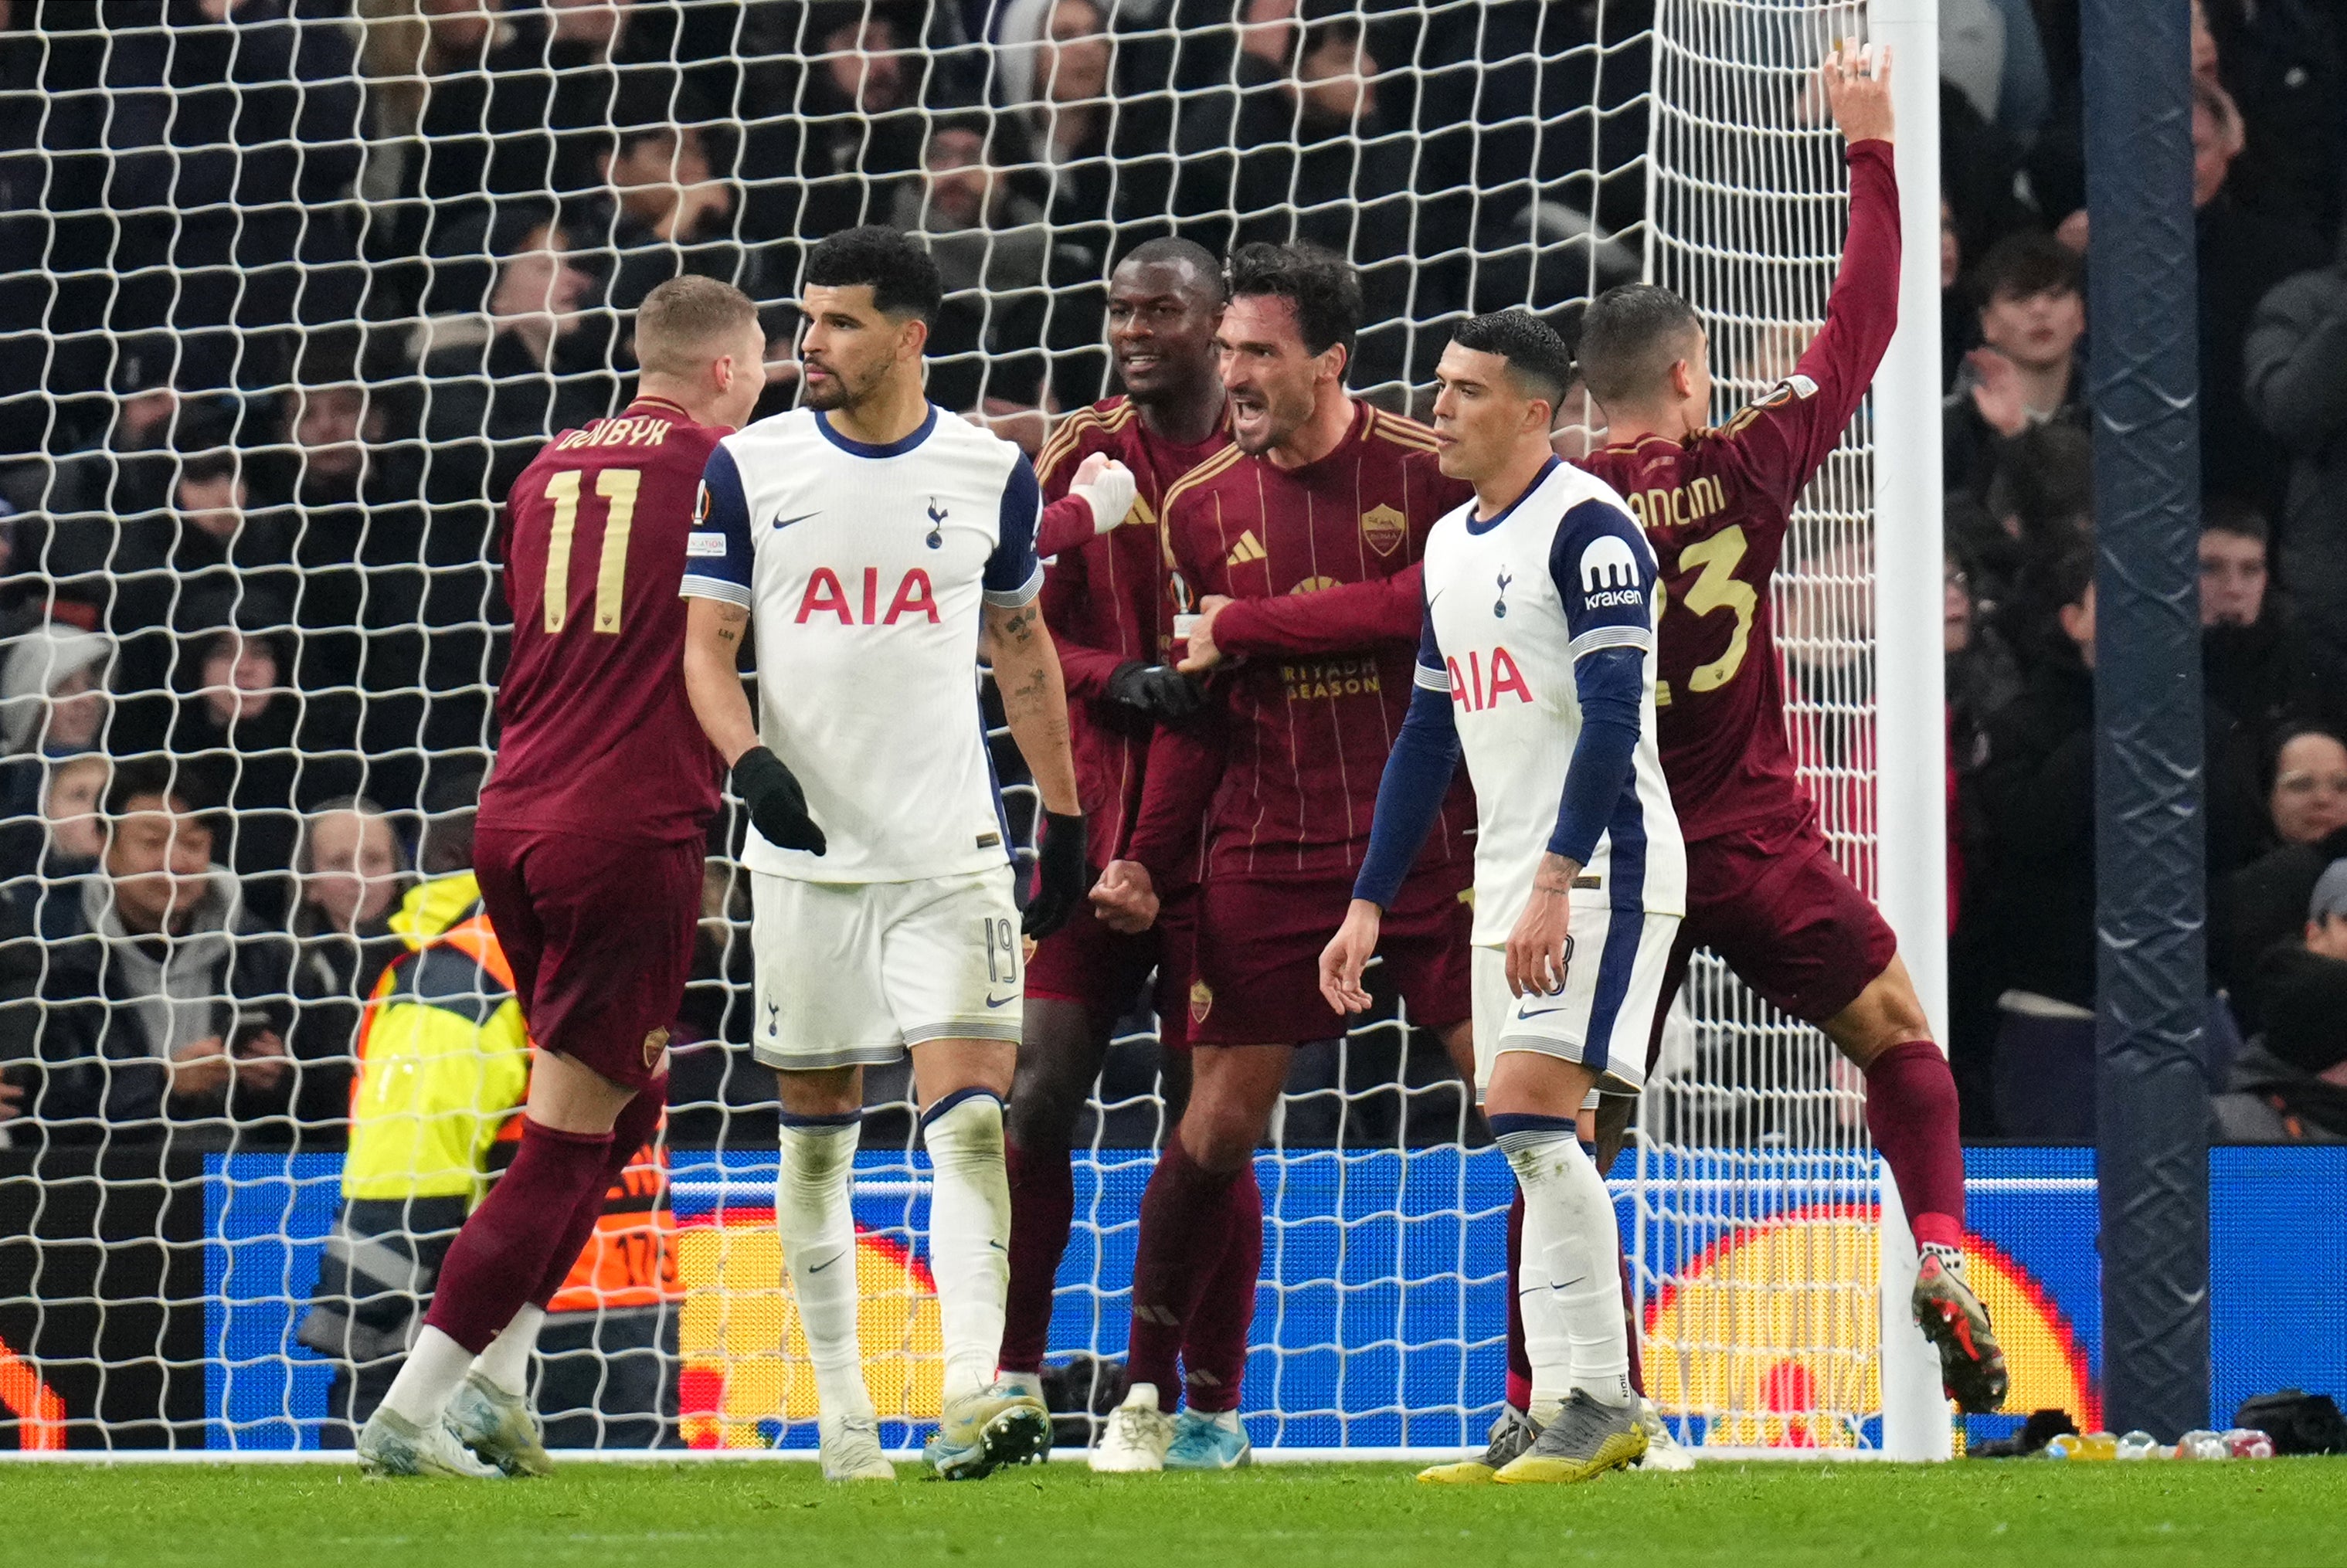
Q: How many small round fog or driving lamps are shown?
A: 0